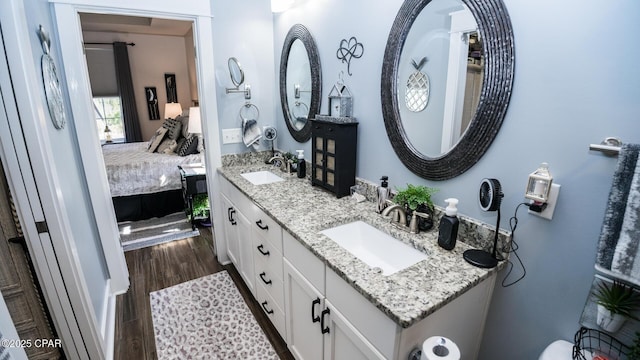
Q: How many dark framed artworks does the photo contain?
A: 2